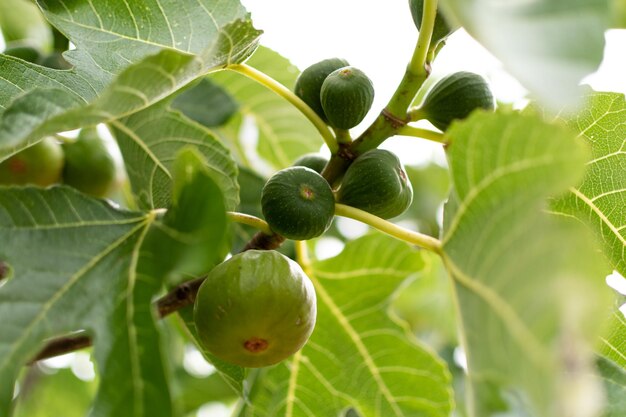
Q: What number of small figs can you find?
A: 7